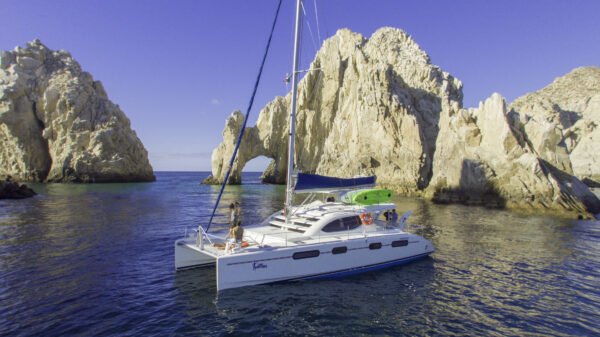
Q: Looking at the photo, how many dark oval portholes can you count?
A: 4